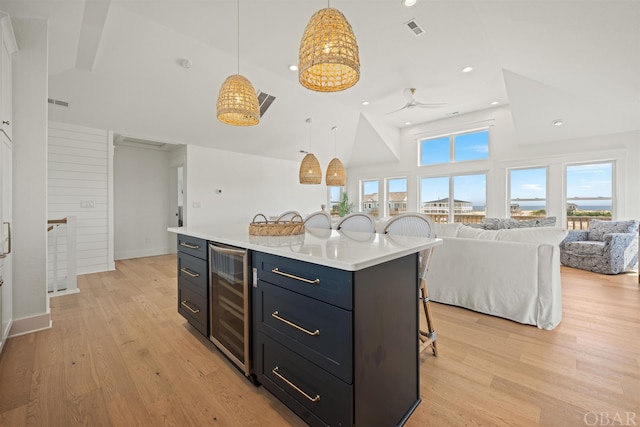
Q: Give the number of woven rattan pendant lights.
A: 4